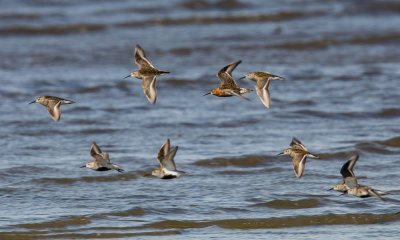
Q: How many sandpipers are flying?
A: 9